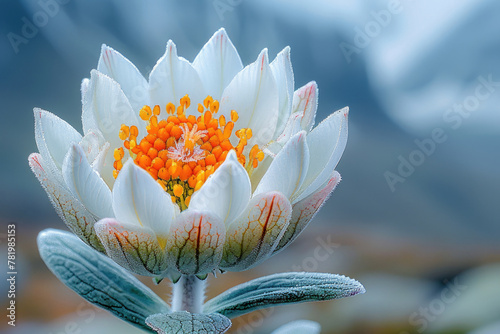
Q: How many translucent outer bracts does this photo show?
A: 5